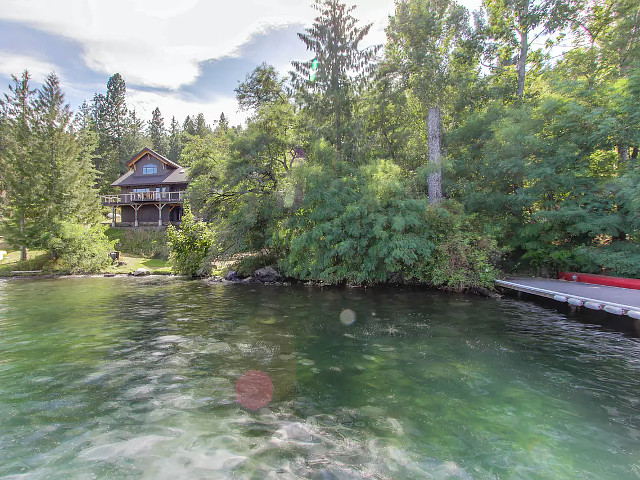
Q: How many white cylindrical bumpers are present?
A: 5